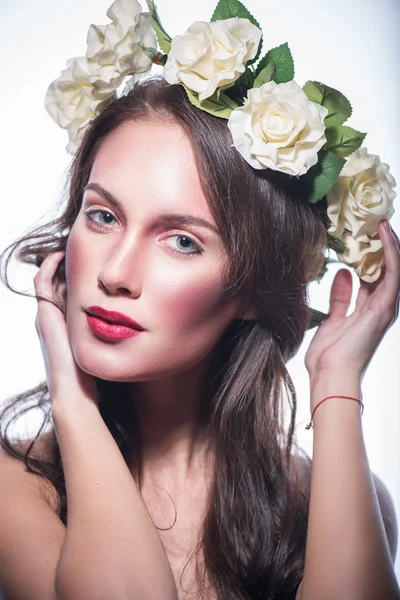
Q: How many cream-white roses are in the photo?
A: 6